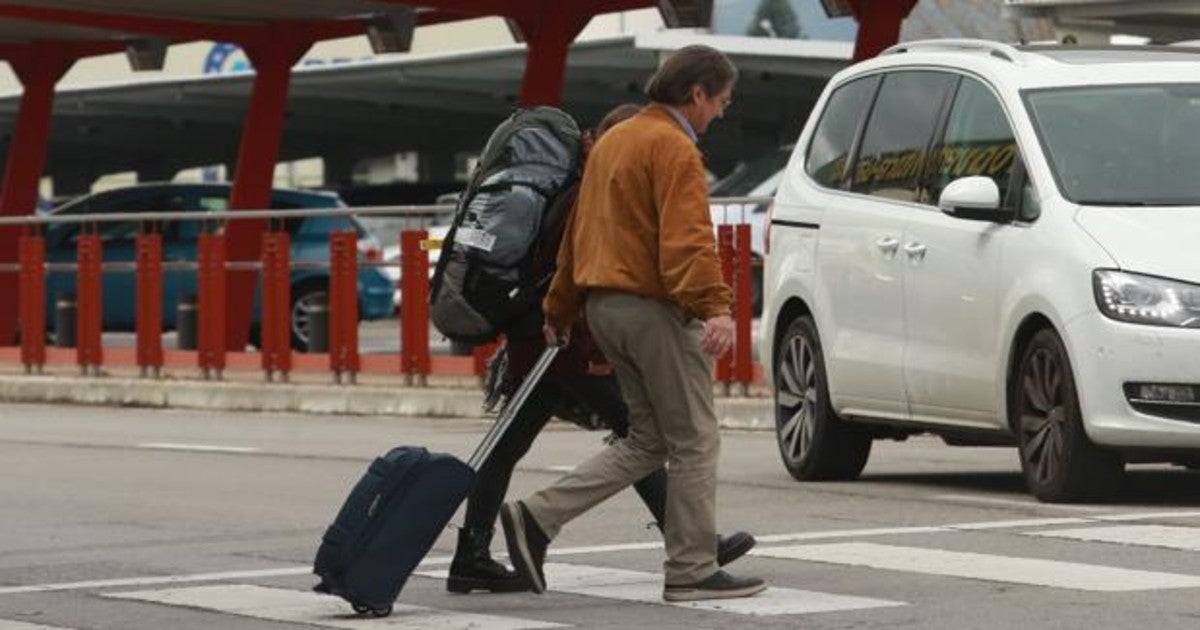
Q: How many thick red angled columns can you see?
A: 4